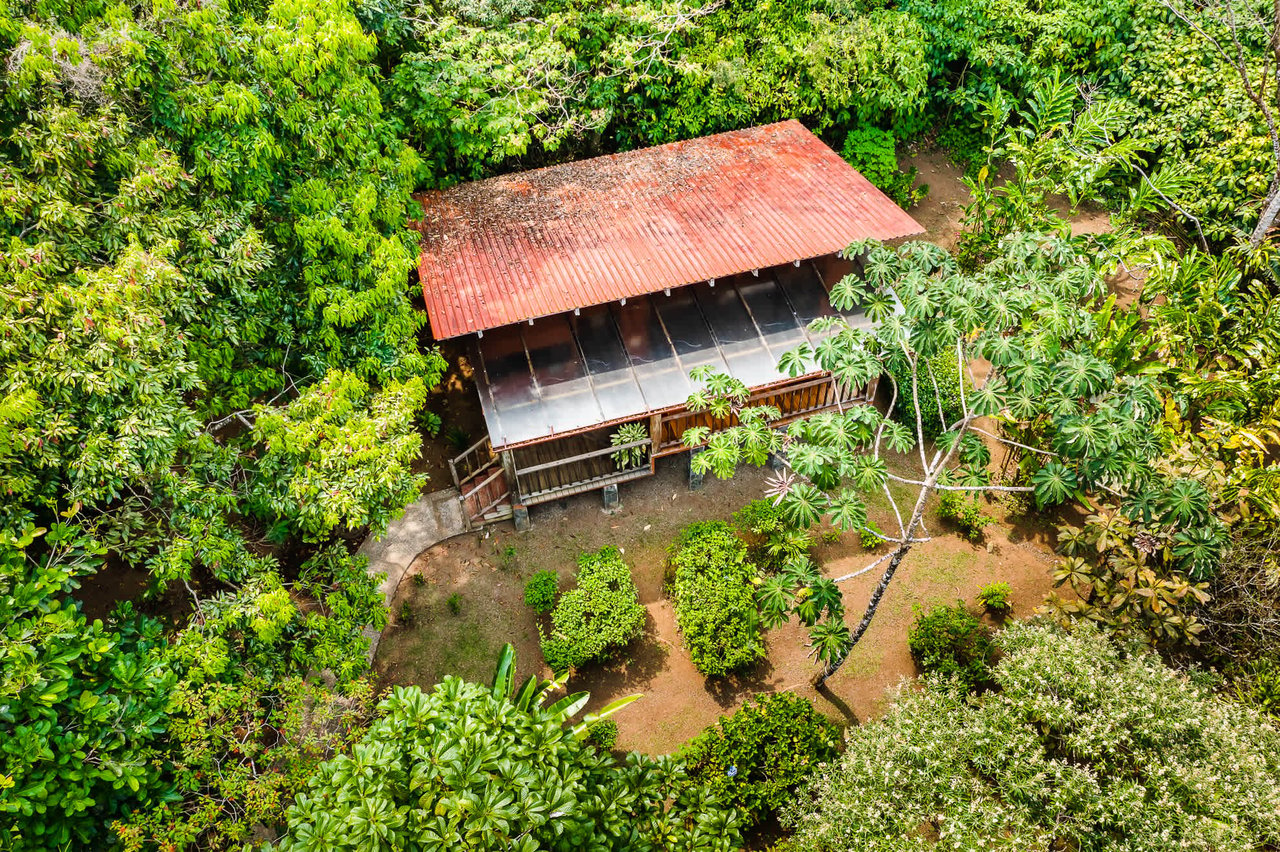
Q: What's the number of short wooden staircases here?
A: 1